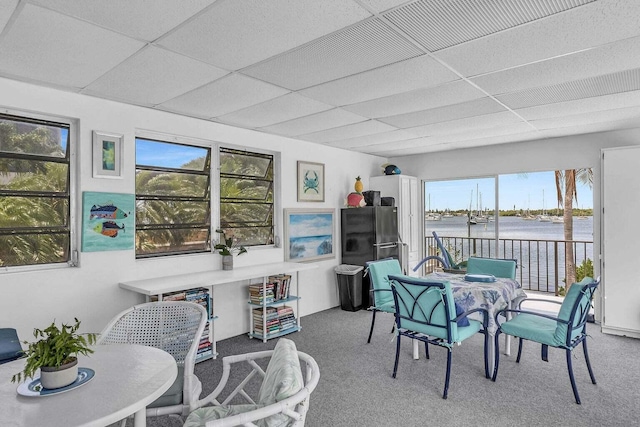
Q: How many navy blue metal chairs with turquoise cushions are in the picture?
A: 4